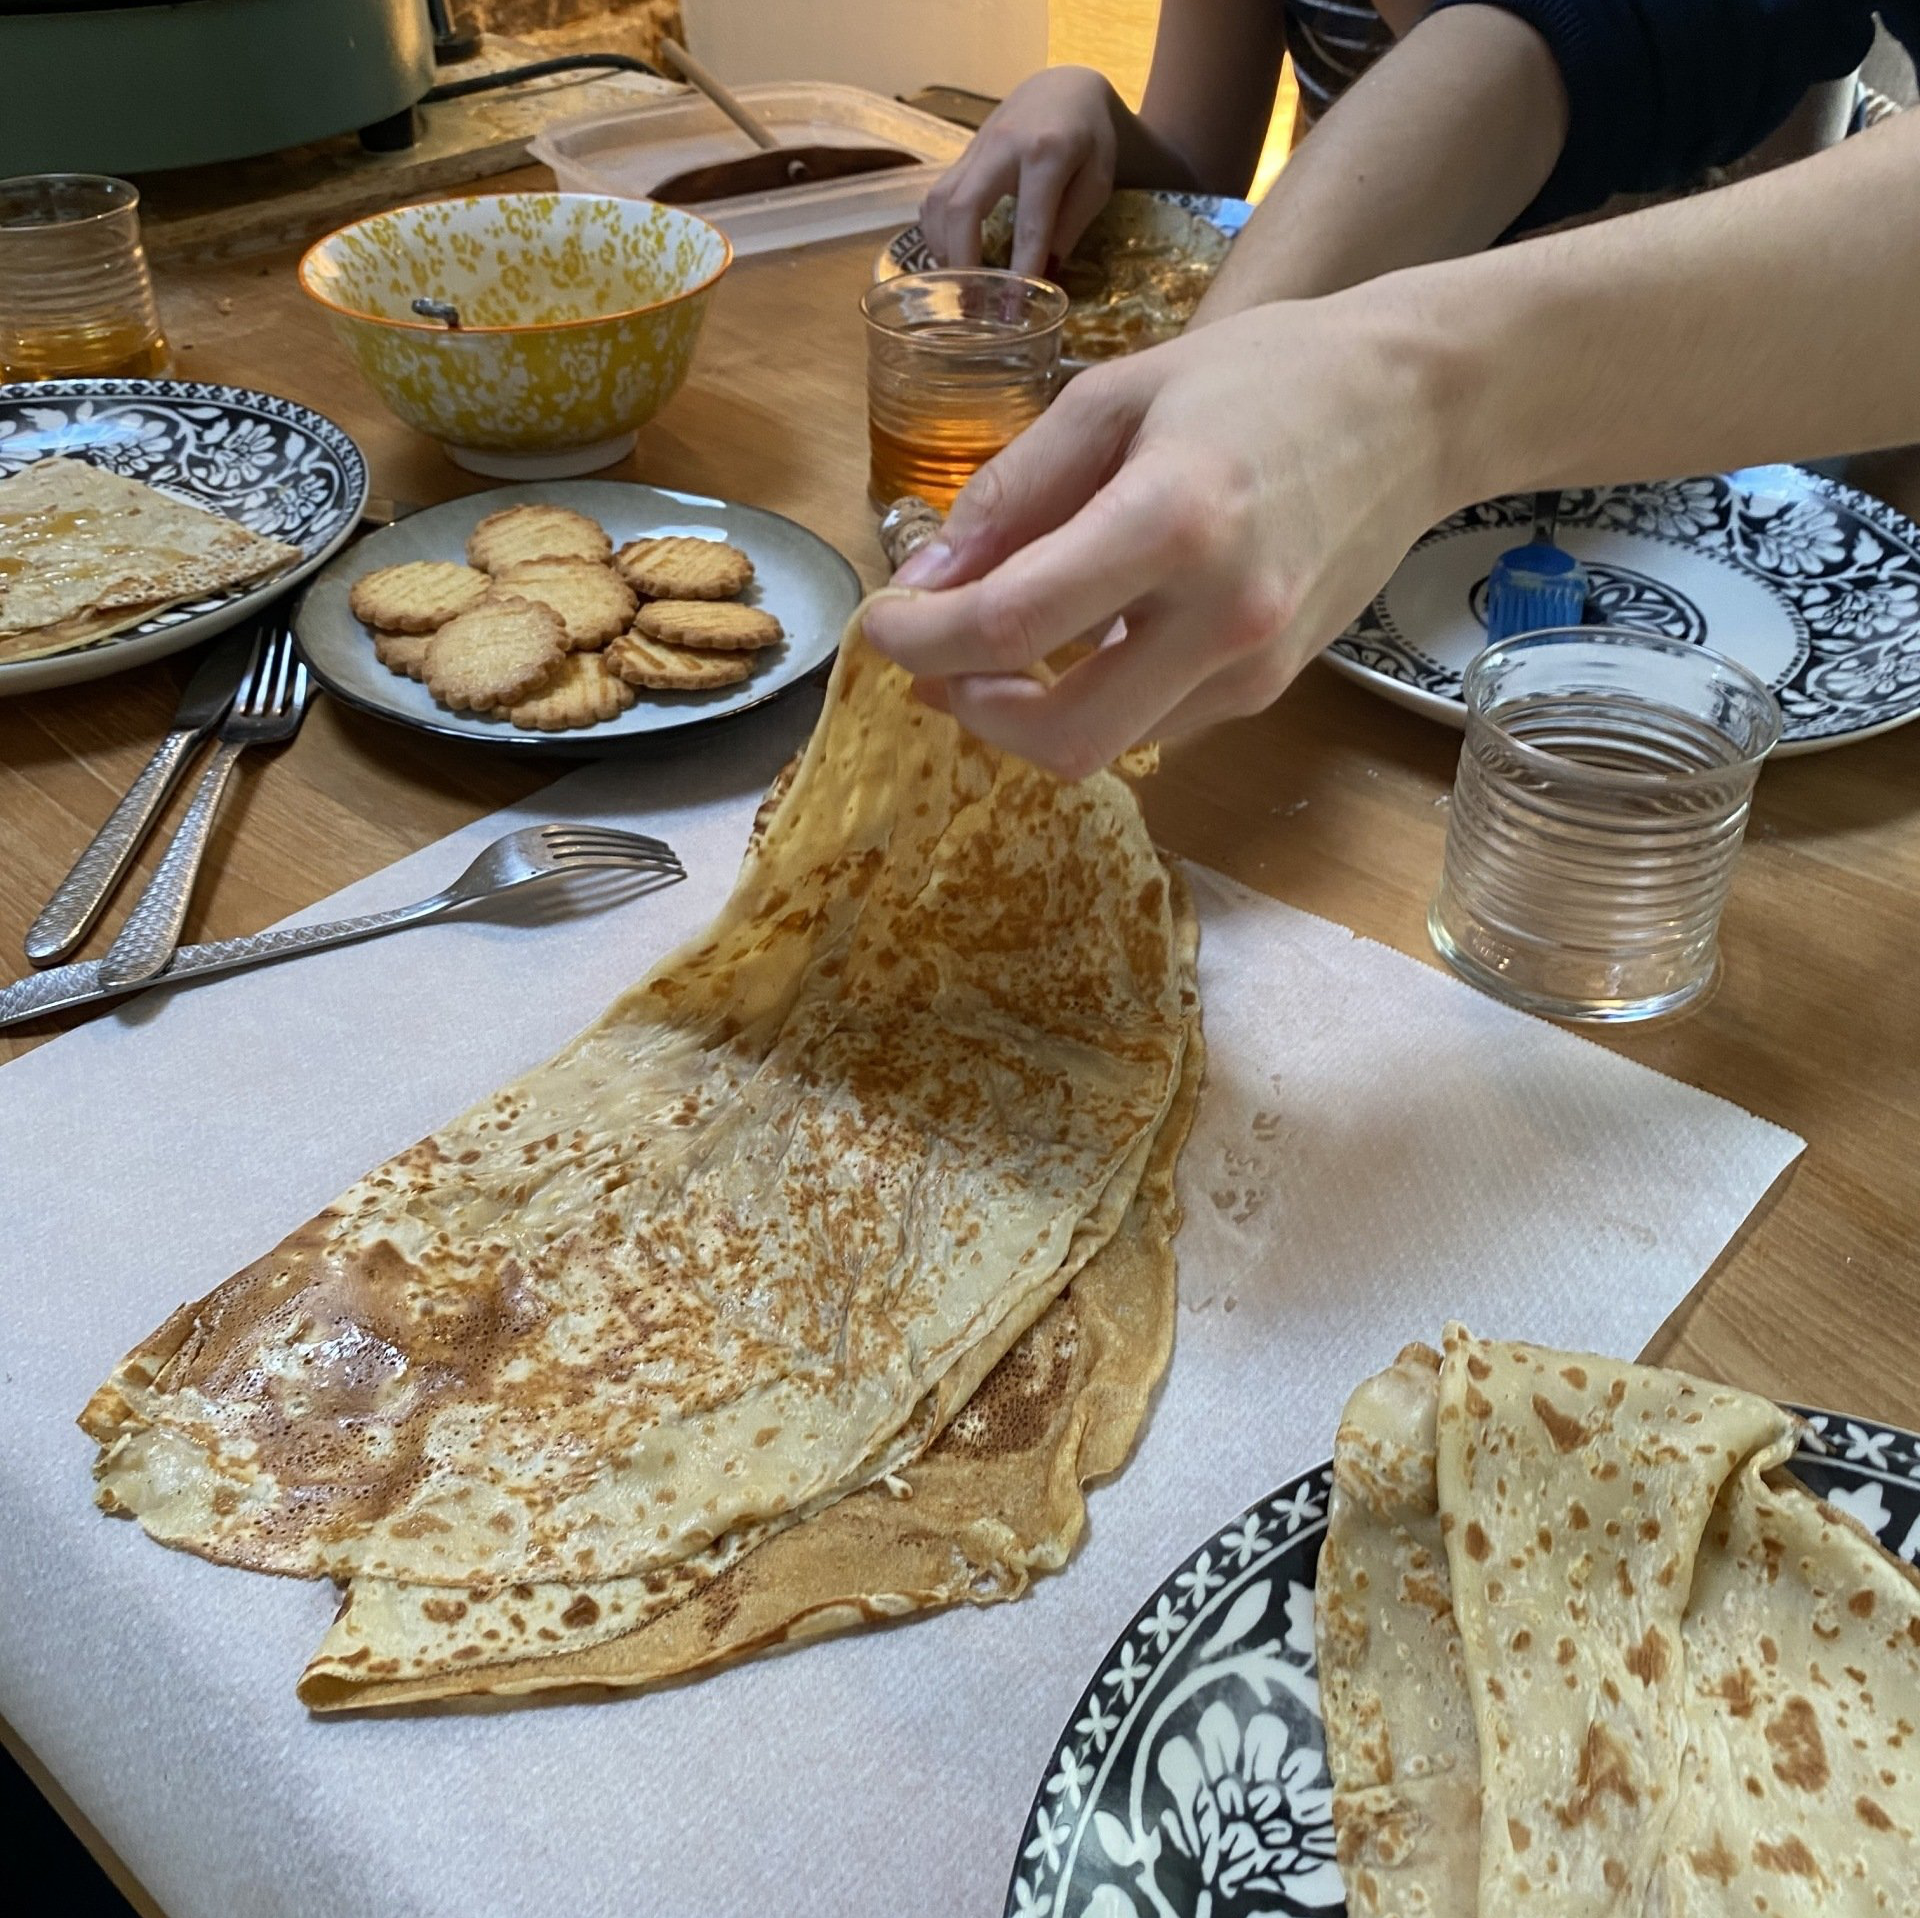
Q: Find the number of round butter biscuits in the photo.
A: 9